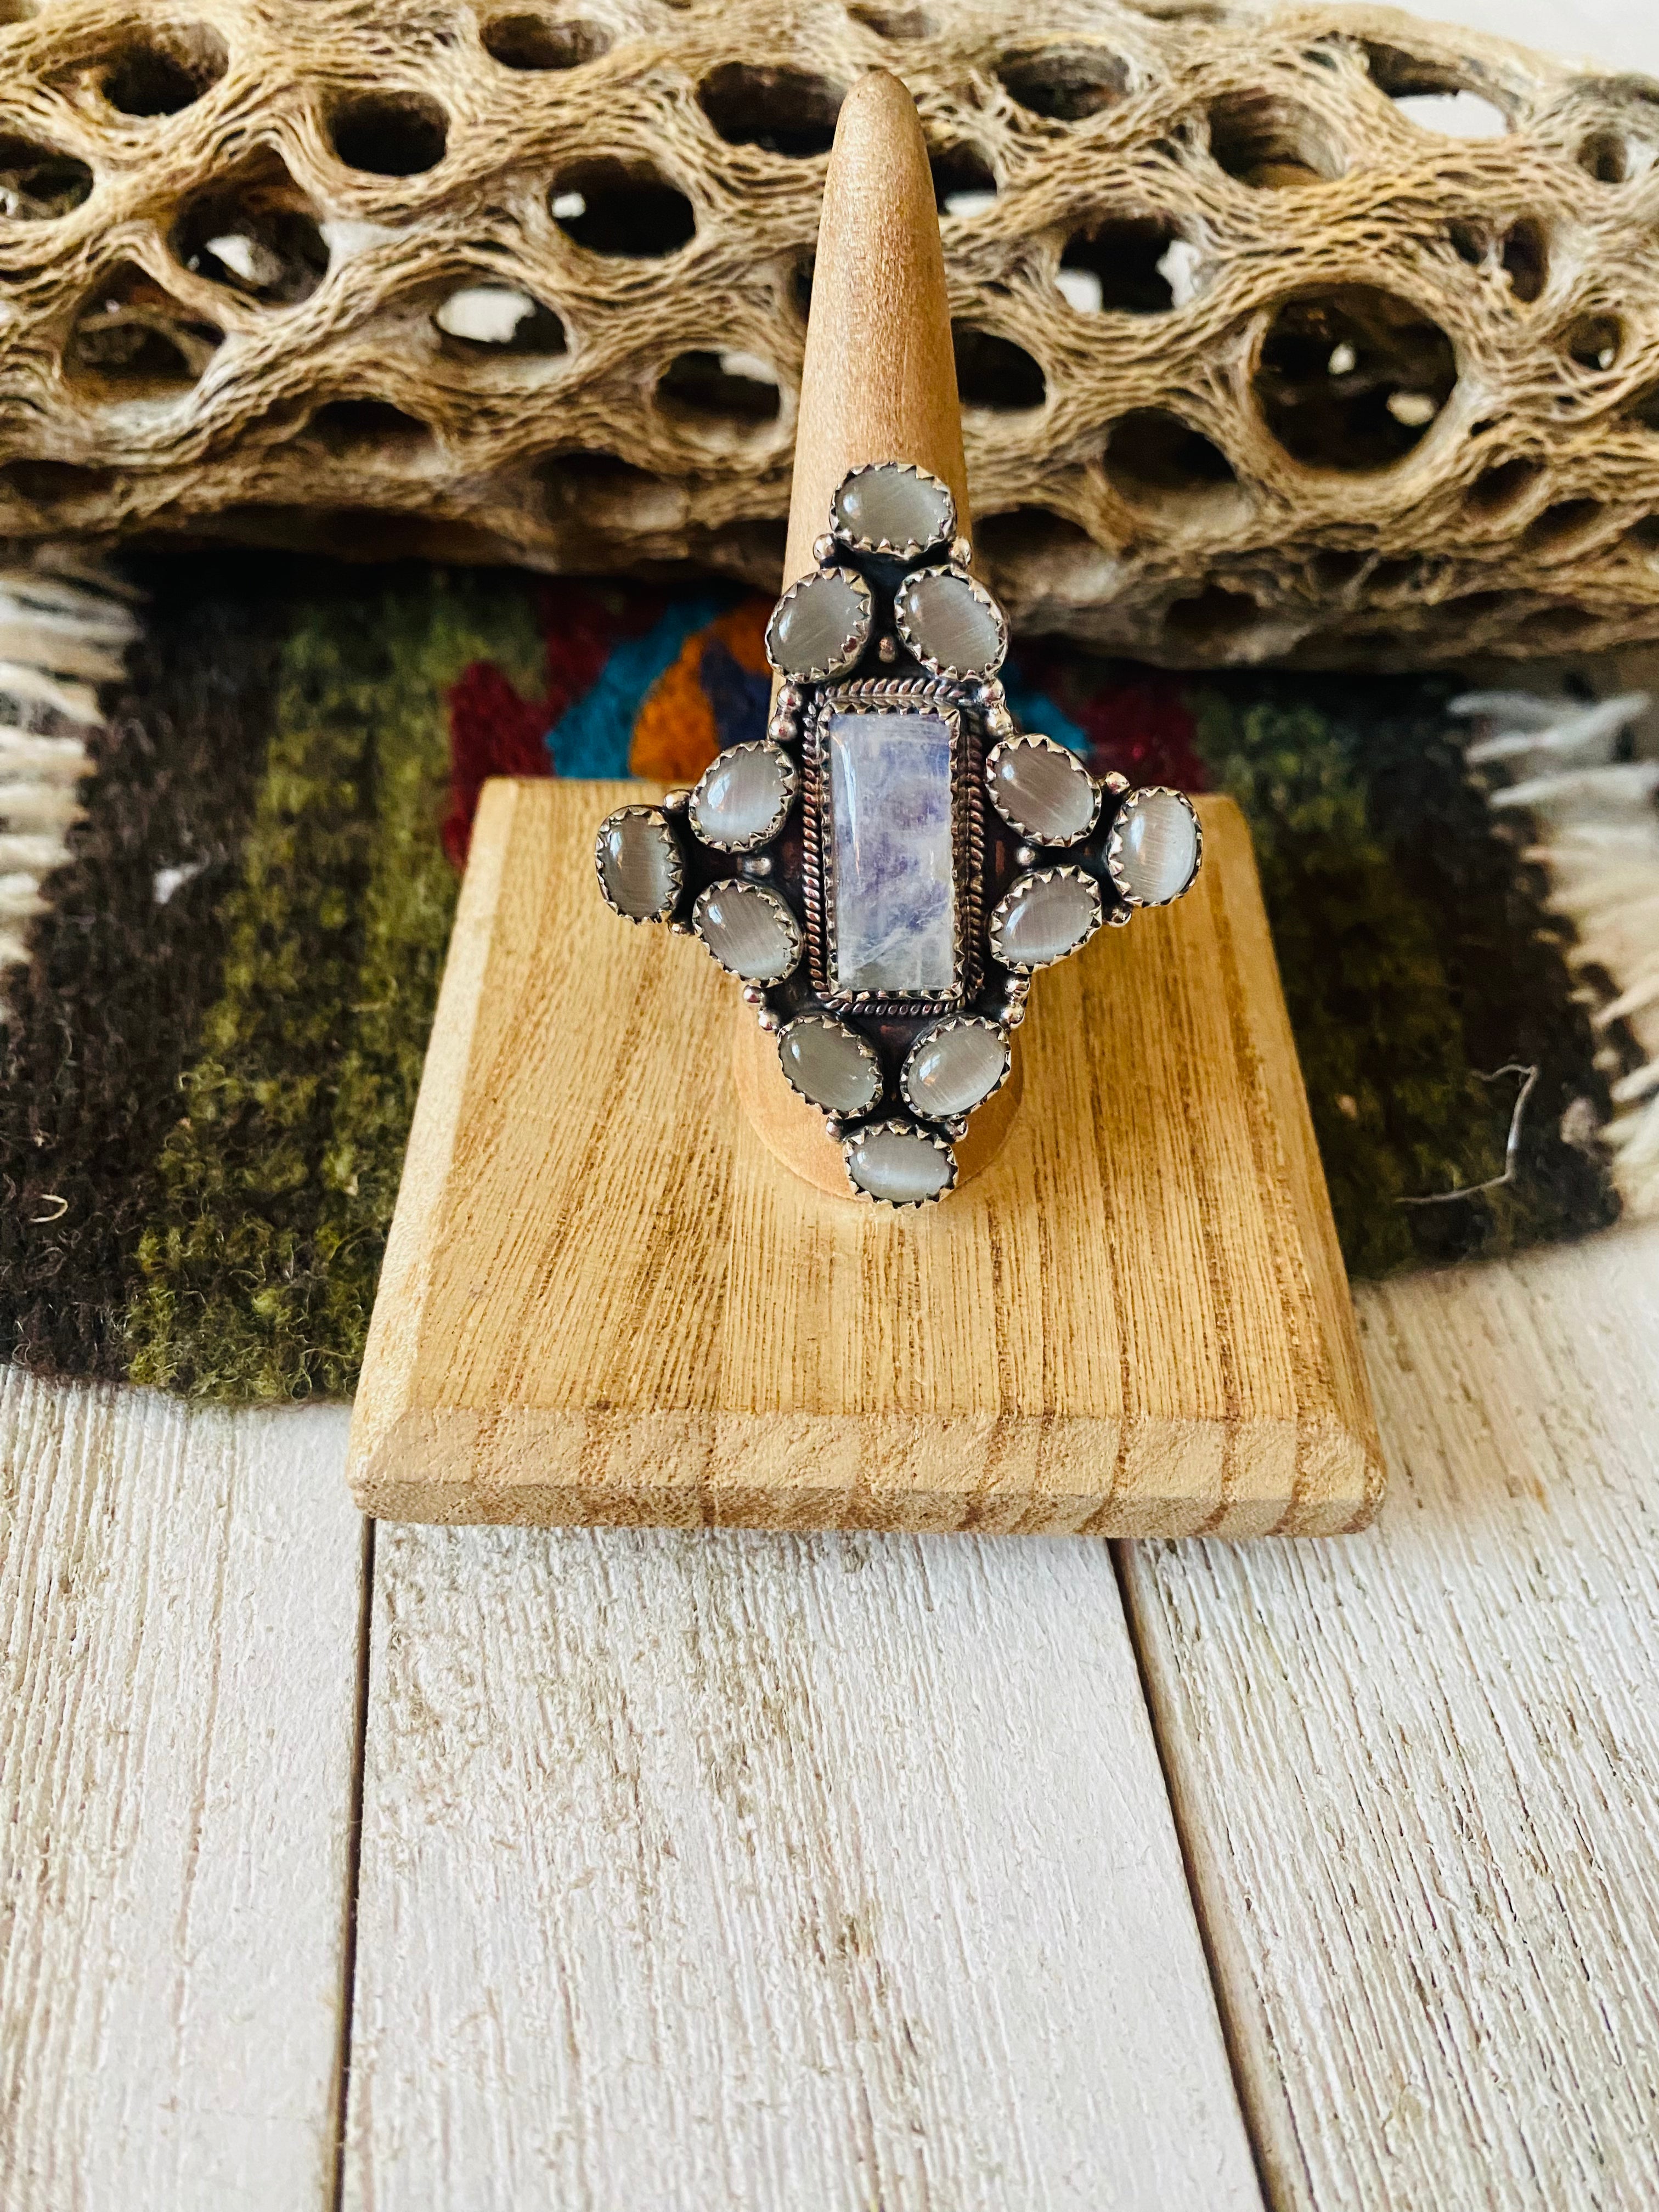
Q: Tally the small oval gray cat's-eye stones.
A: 12